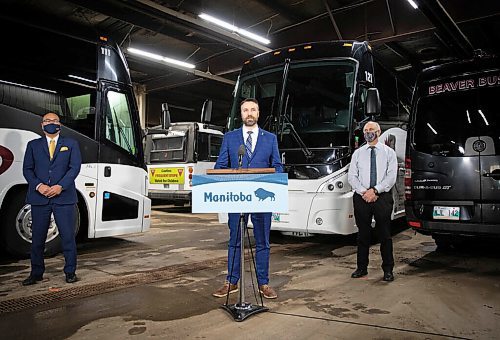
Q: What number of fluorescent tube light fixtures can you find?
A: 3